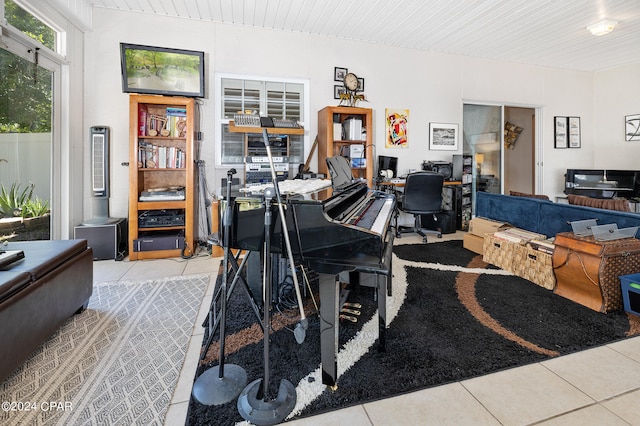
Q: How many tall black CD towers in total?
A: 1